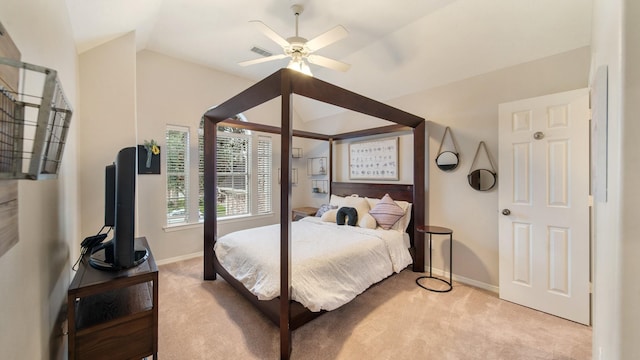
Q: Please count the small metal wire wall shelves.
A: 4